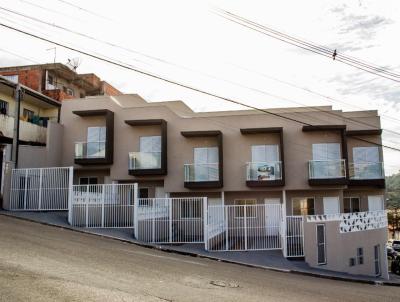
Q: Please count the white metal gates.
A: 5